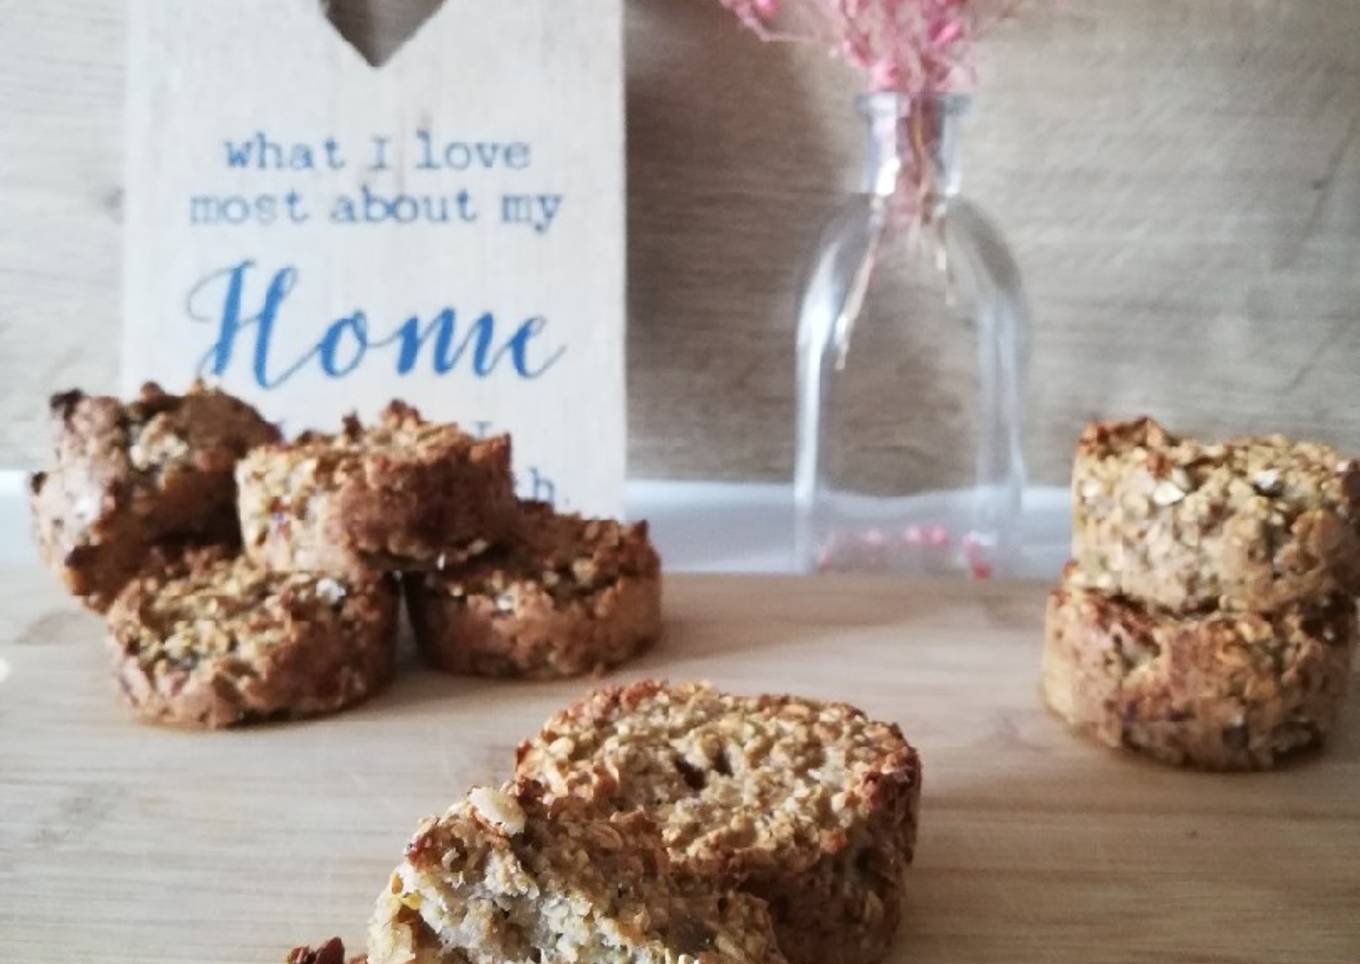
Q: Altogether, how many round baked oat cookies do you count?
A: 8